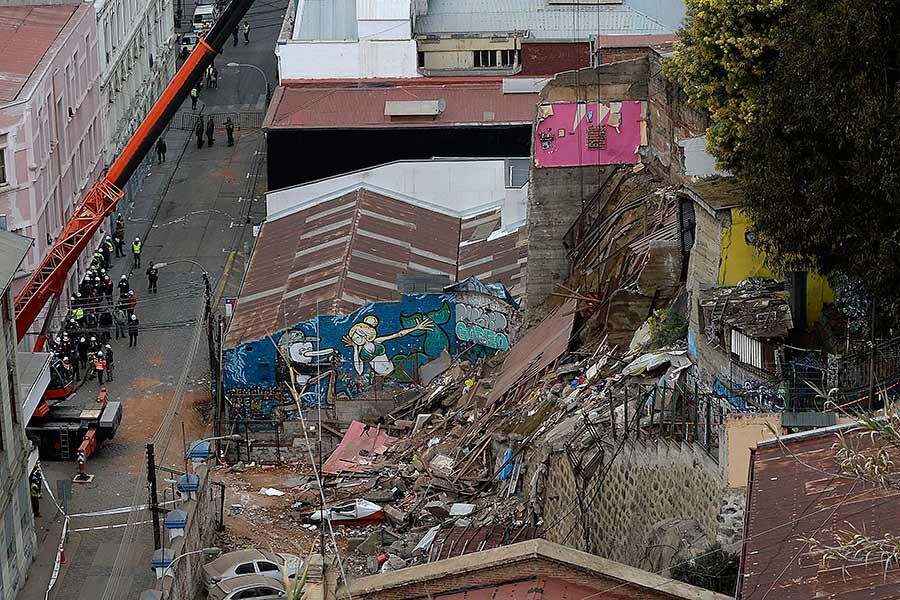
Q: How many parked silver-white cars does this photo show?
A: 2